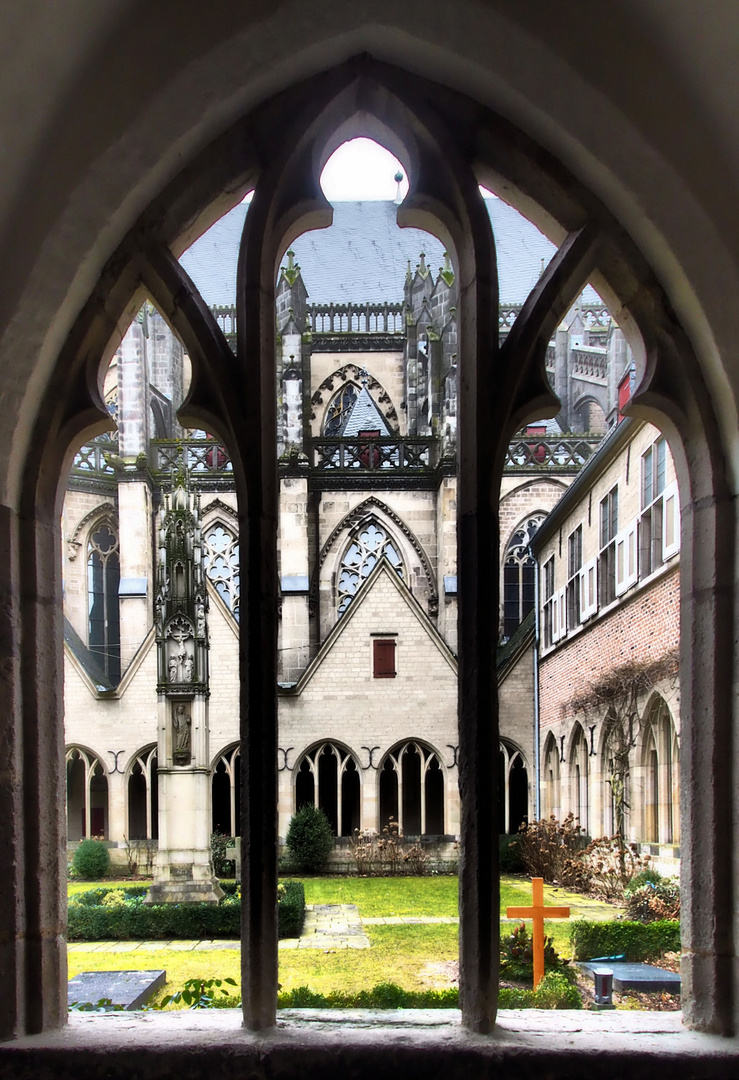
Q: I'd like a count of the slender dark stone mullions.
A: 2